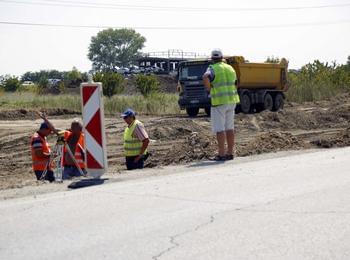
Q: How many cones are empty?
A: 0